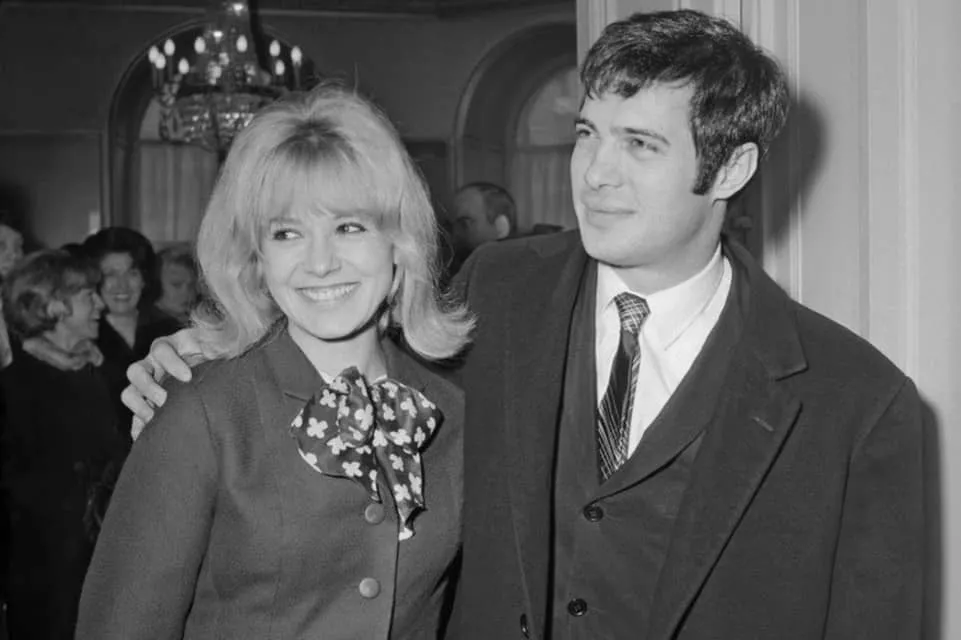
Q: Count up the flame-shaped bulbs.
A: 9